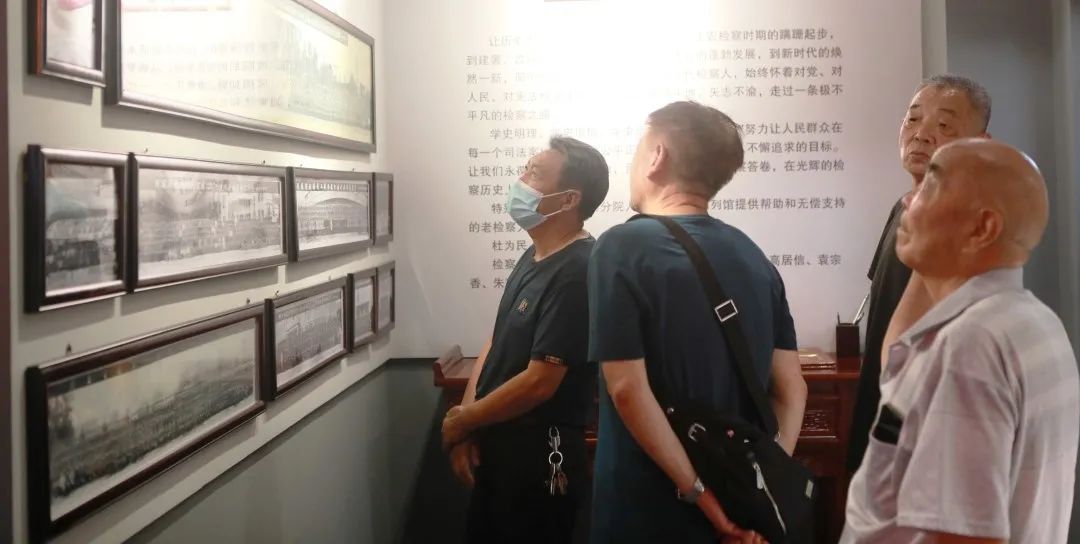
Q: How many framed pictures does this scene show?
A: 10